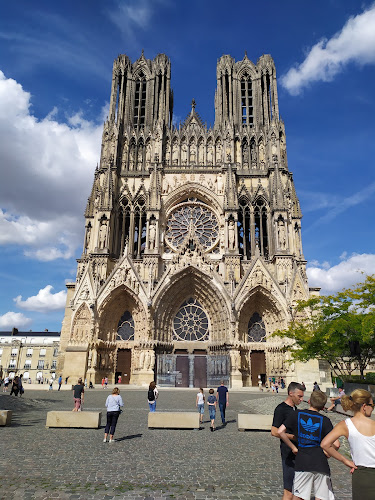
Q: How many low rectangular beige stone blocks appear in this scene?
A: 4